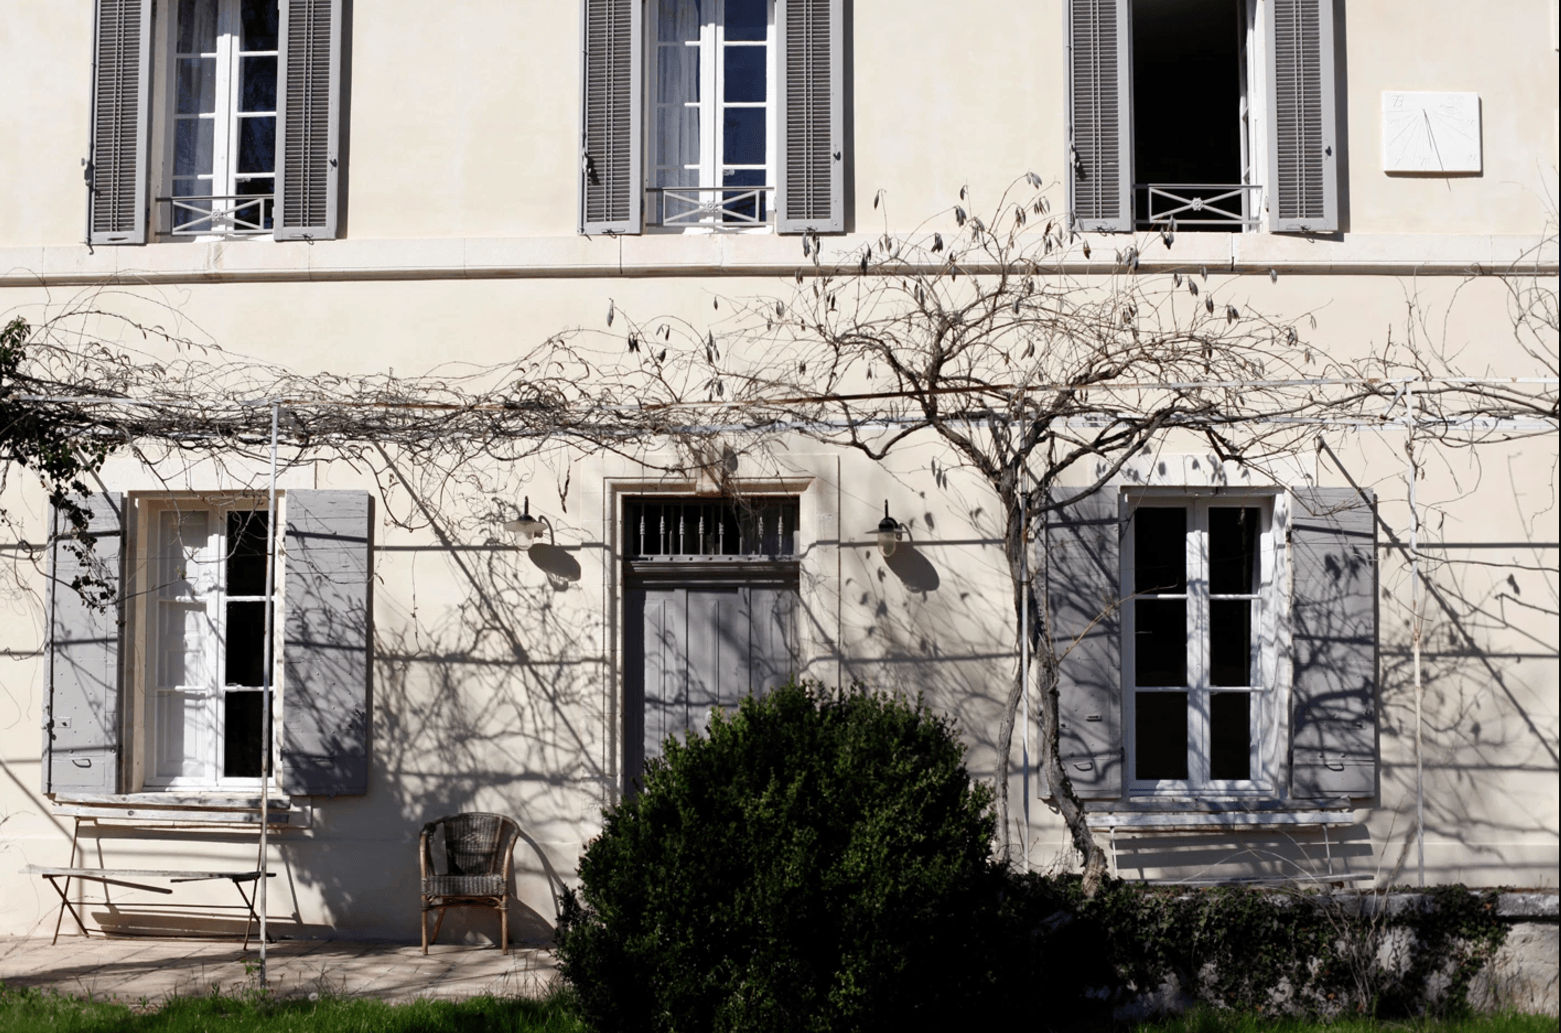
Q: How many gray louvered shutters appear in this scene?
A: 6